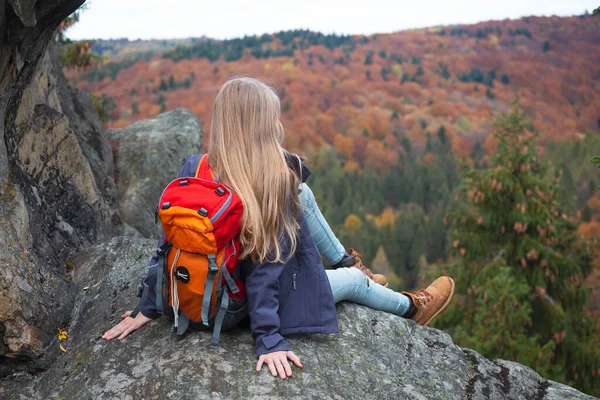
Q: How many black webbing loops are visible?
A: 4